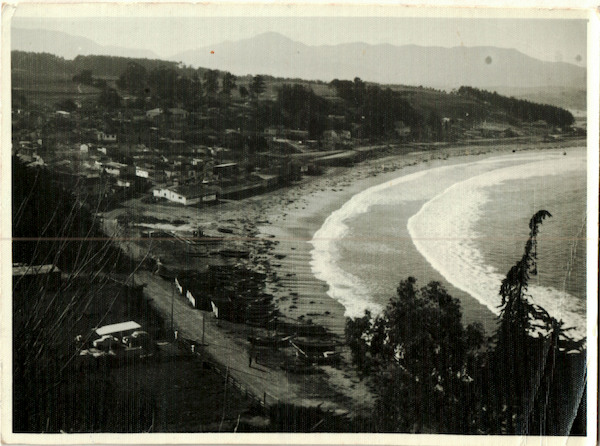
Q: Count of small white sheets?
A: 3